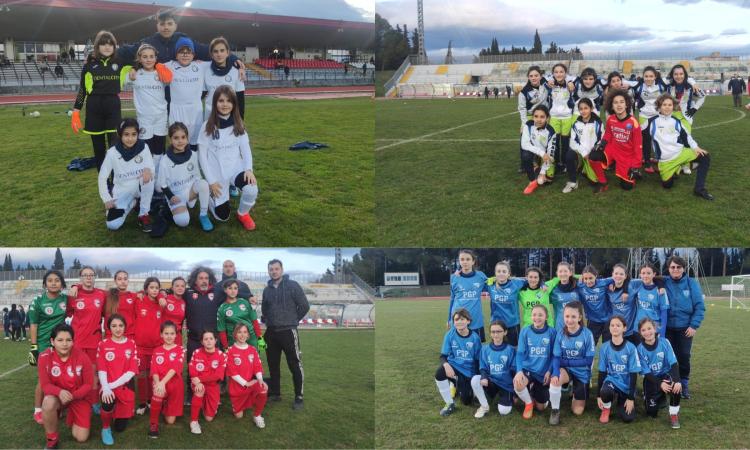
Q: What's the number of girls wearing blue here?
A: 12